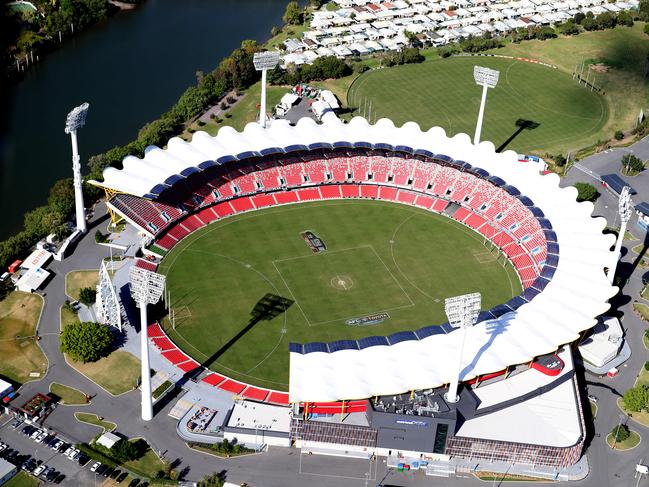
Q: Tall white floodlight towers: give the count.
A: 6